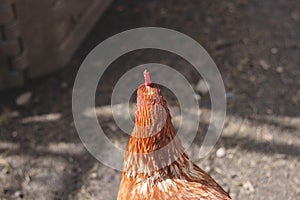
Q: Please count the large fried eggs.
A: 0